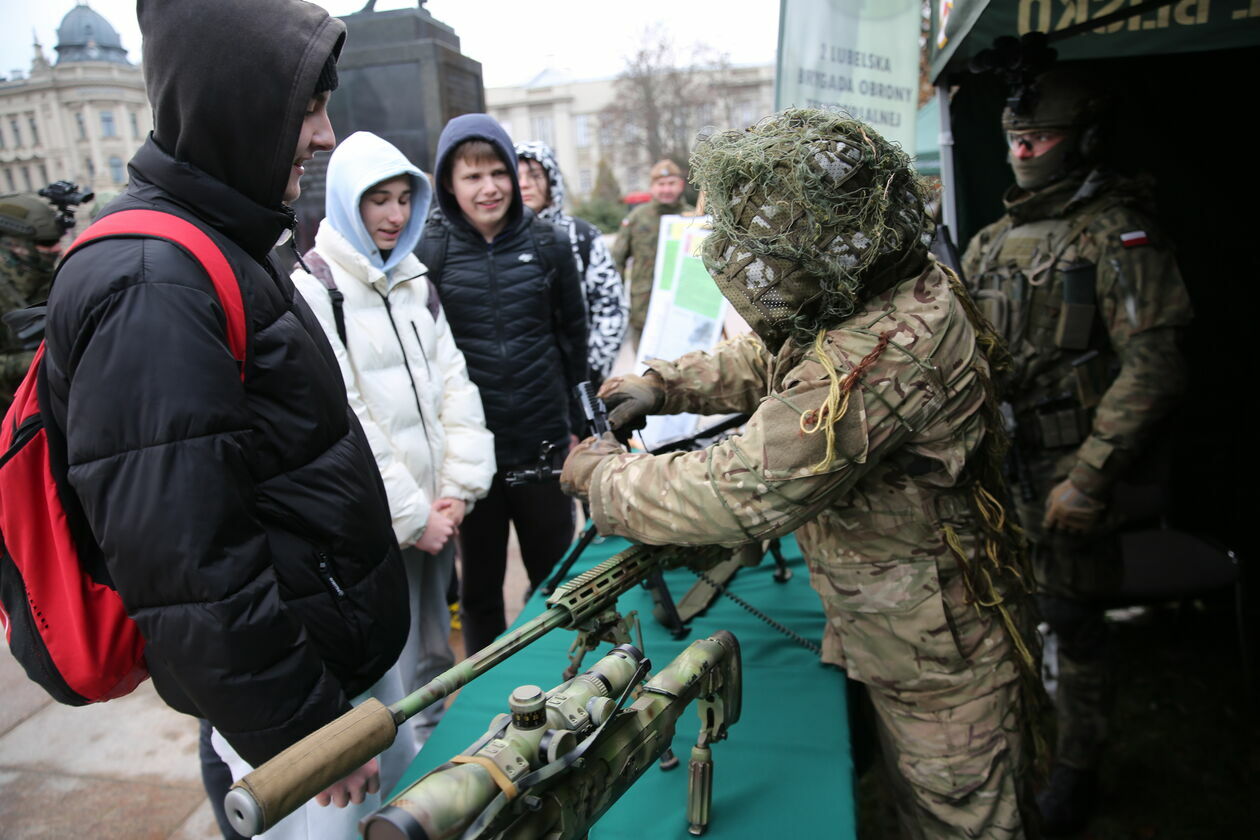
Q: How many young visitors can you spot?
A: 4